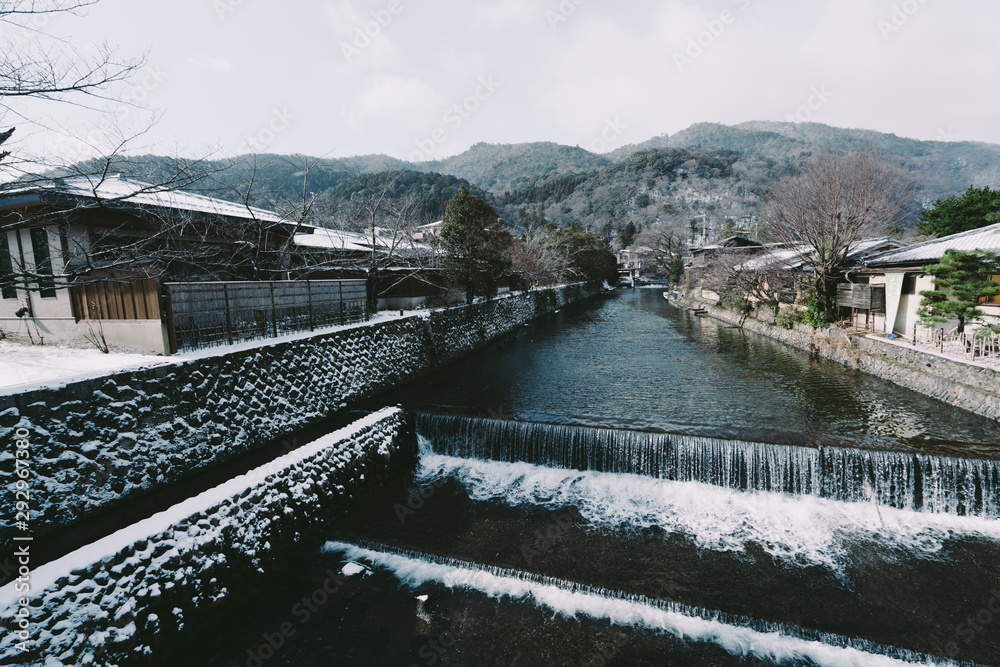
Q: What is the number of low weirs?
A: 2